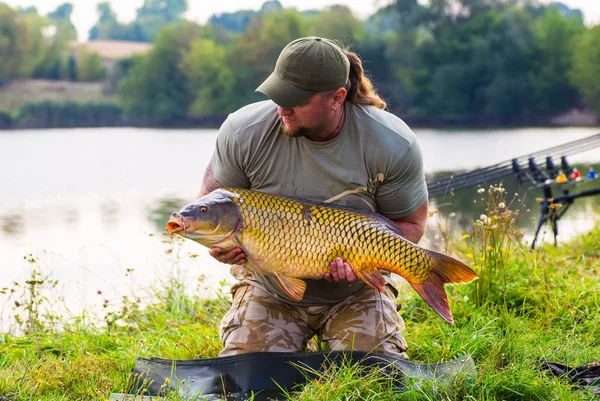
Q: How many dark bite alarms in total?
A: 4